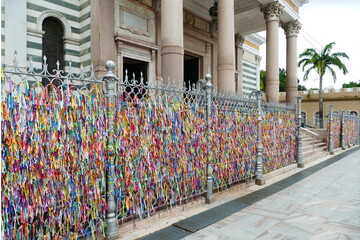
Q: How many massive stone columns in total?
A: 4